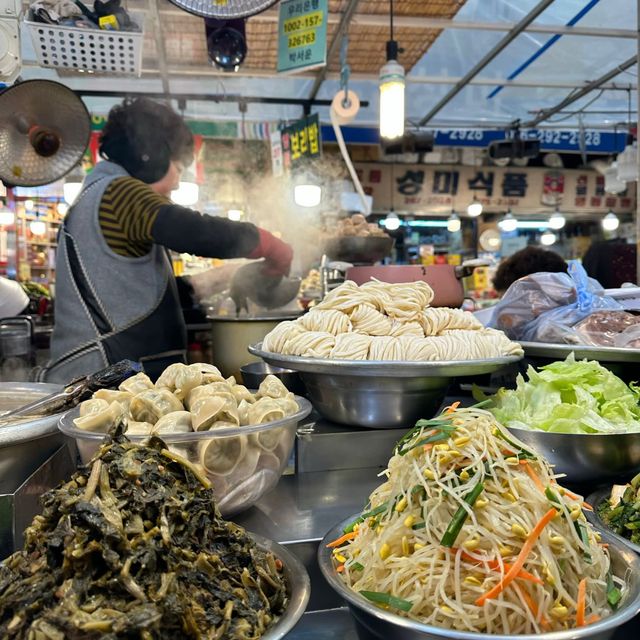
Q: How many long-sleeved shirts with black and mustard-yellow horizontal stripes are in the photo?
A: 1